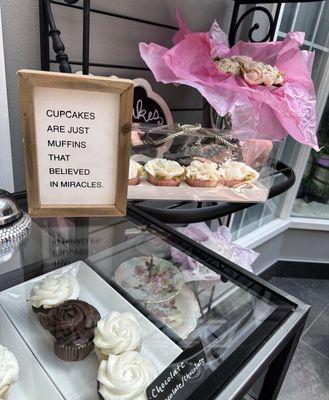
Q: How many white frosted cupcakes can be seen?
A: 8